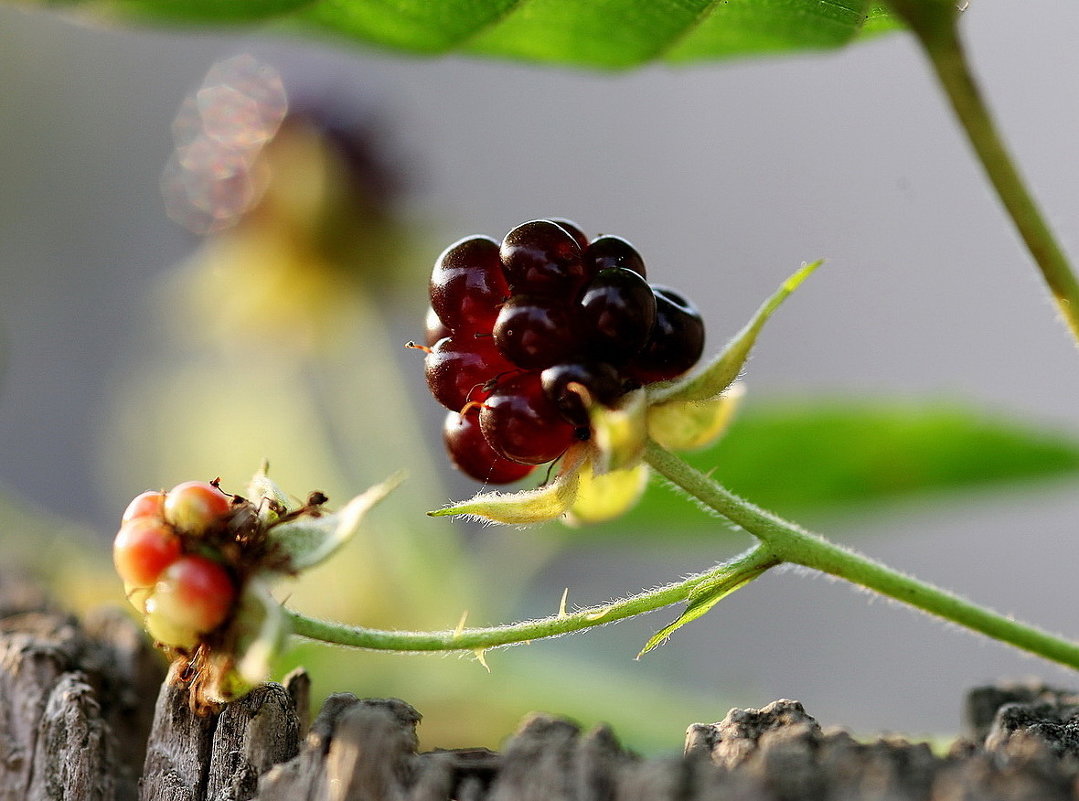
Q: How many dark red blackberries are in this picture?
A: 1